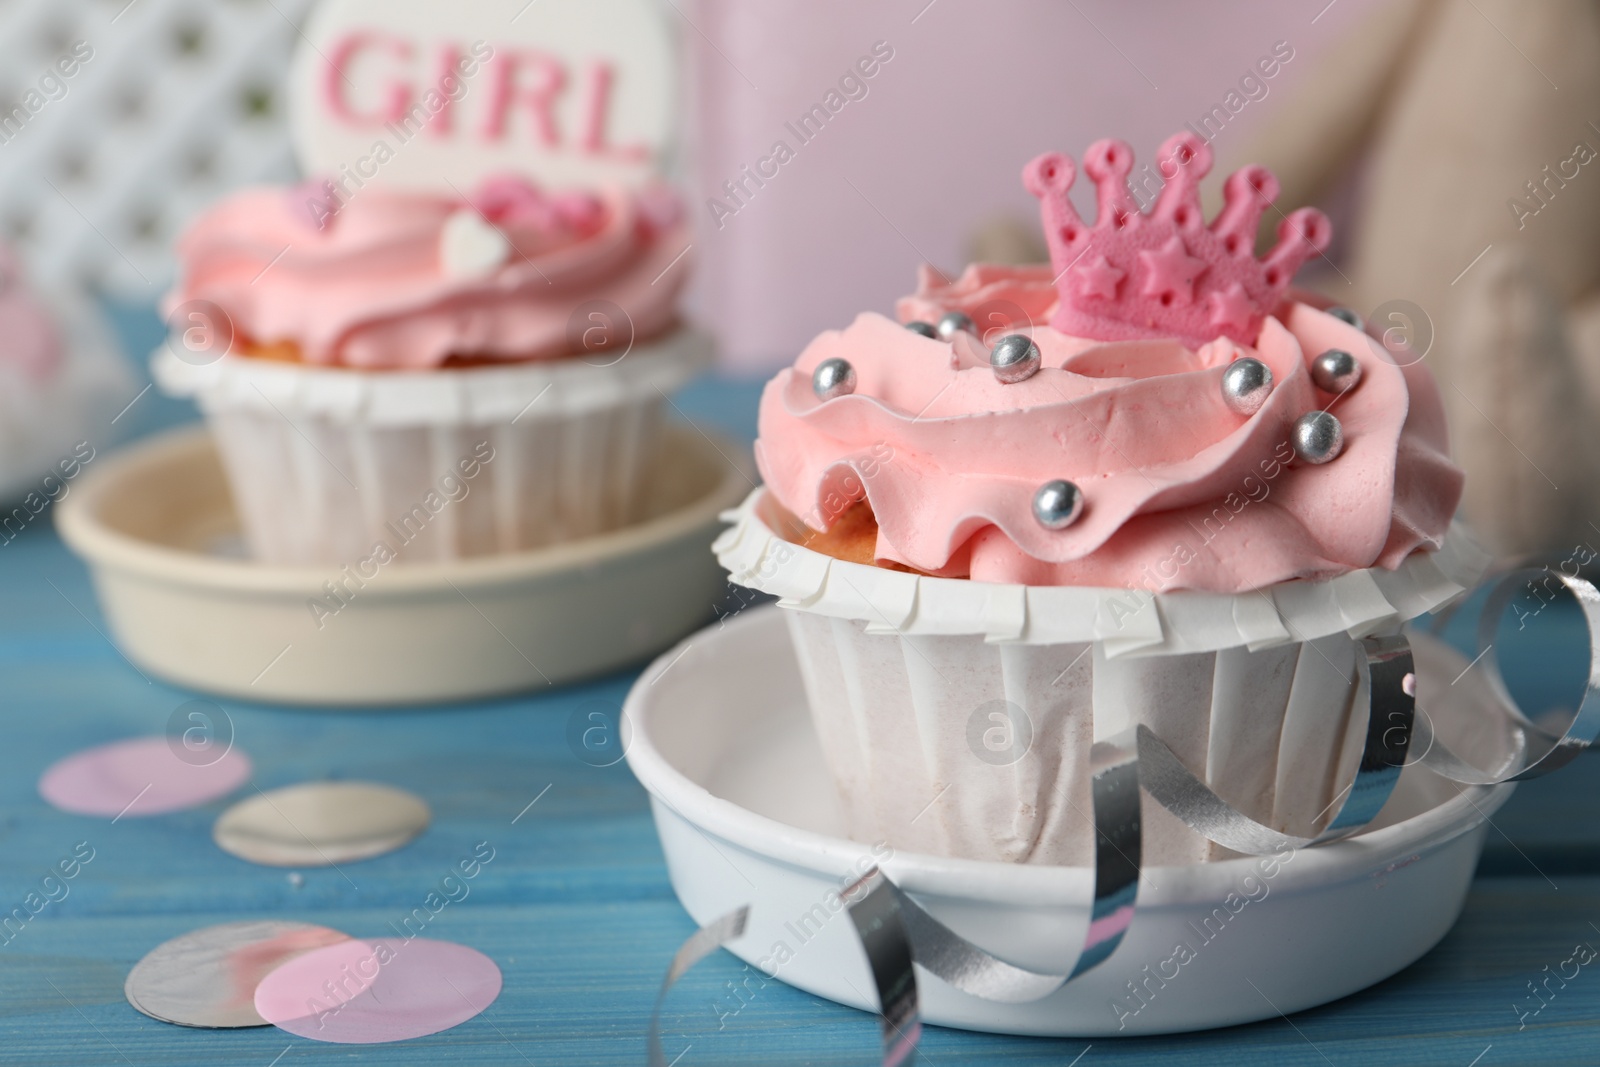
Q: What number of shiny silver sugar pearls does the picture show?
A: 9